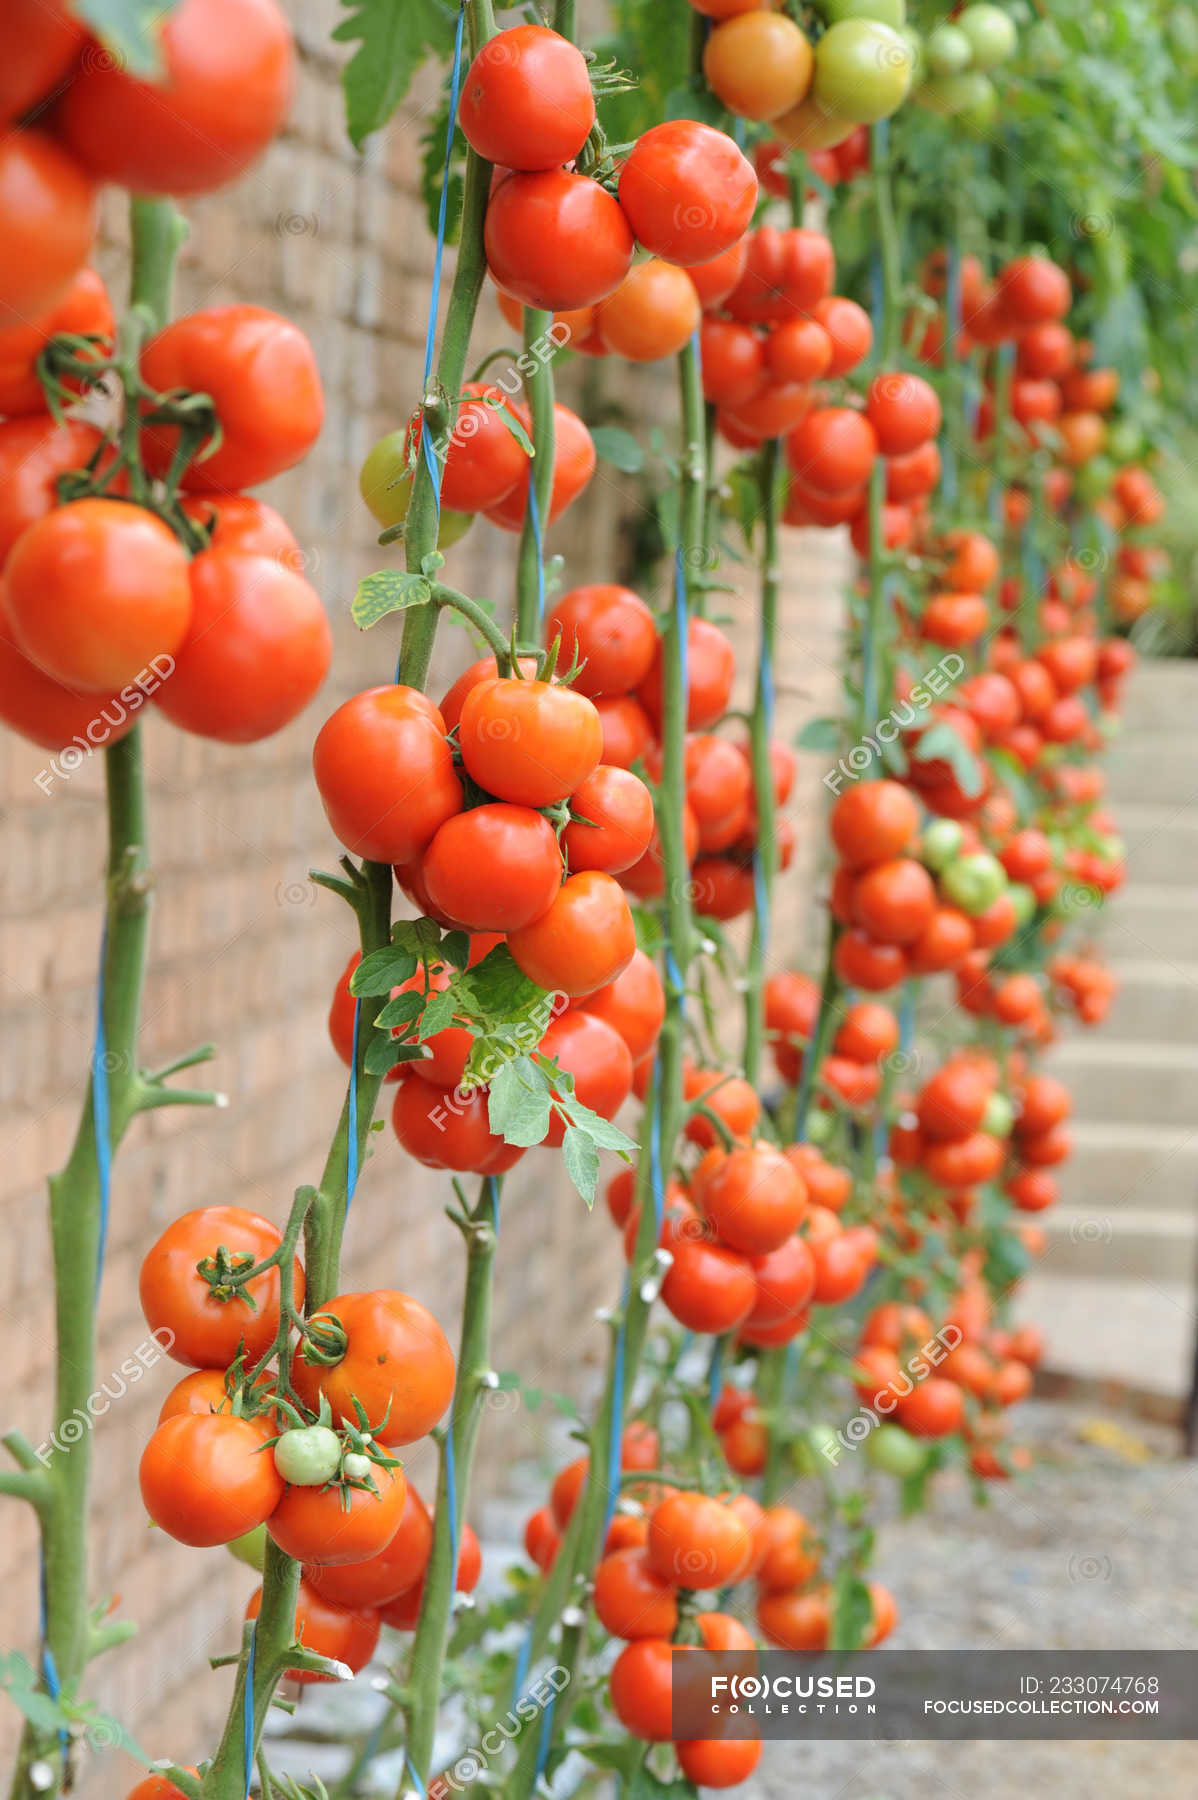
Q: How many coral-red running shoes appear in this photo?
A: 0